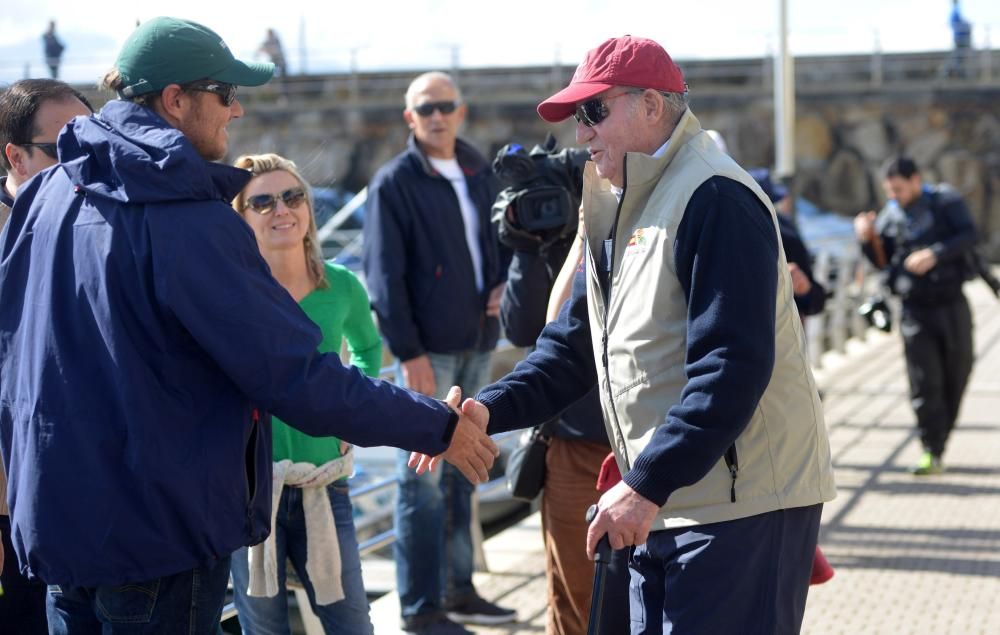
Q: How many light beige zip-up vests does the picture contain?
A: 1